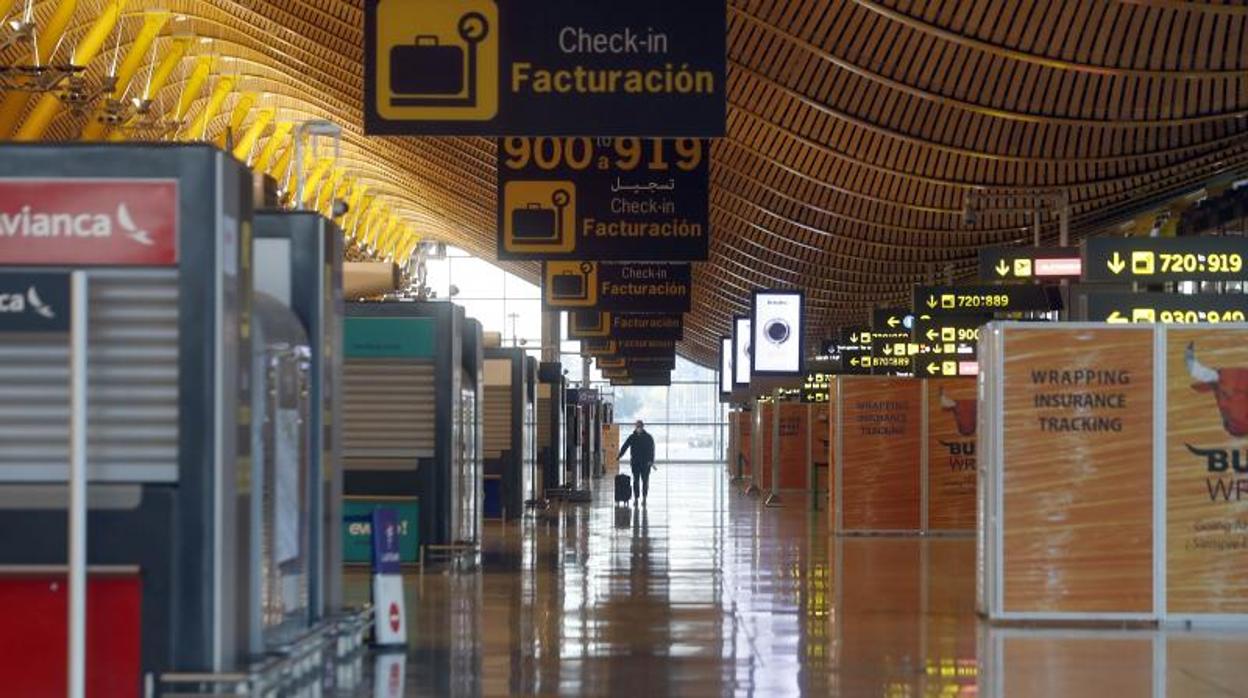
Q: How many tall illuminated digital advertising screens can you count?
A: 3